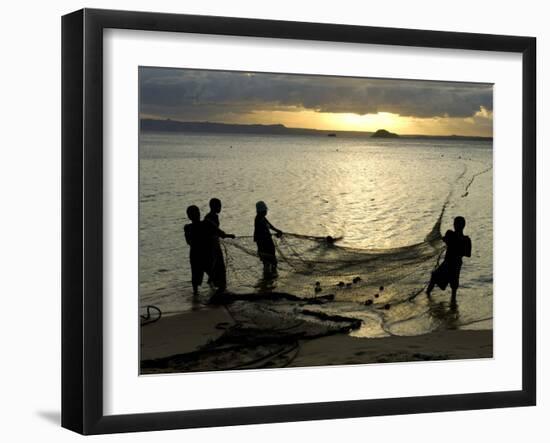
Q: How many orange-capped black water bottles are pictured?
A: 0